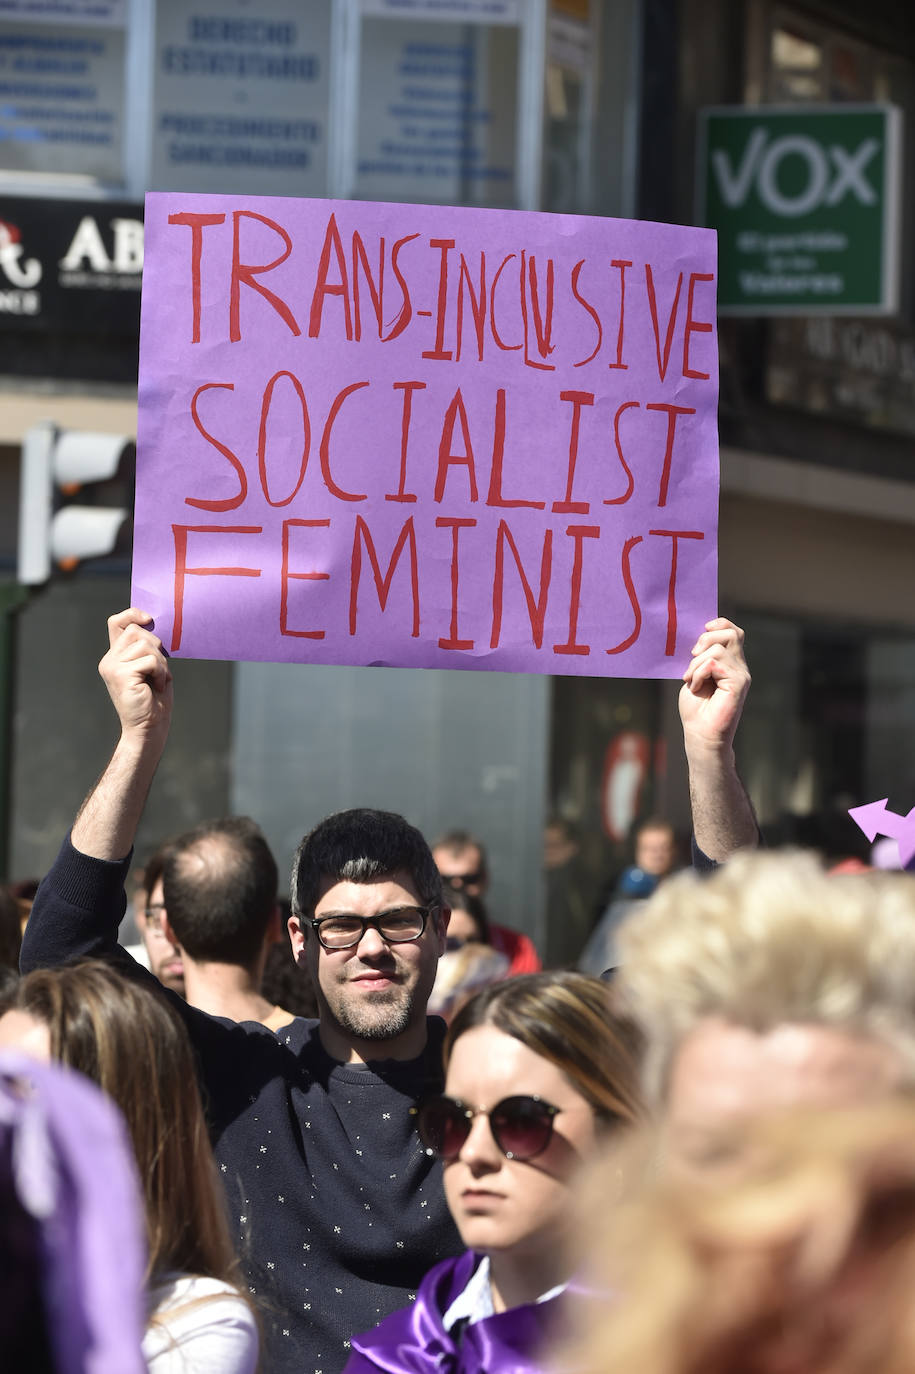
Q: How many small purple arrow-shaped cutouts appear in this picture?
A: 1